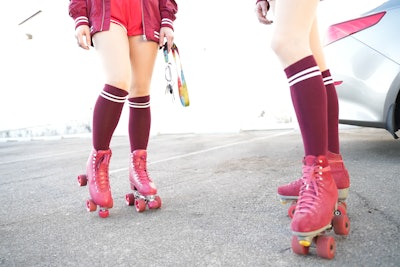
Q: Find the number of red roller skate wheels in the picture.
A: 10